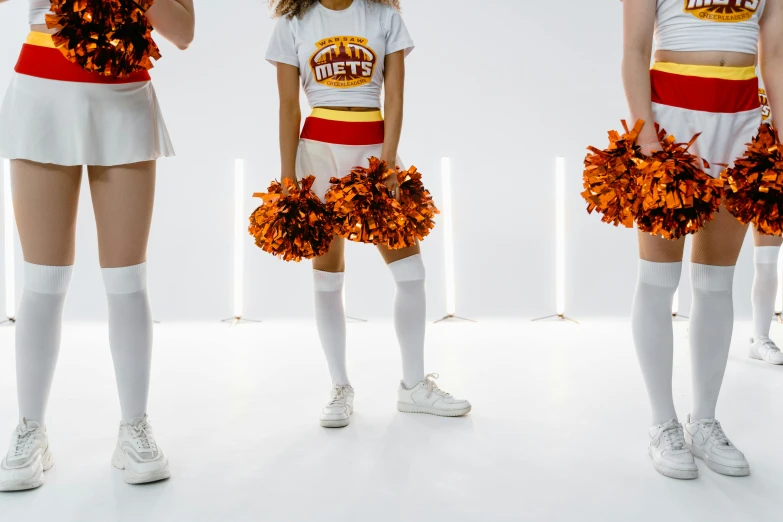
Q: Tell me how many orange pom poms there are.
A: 5